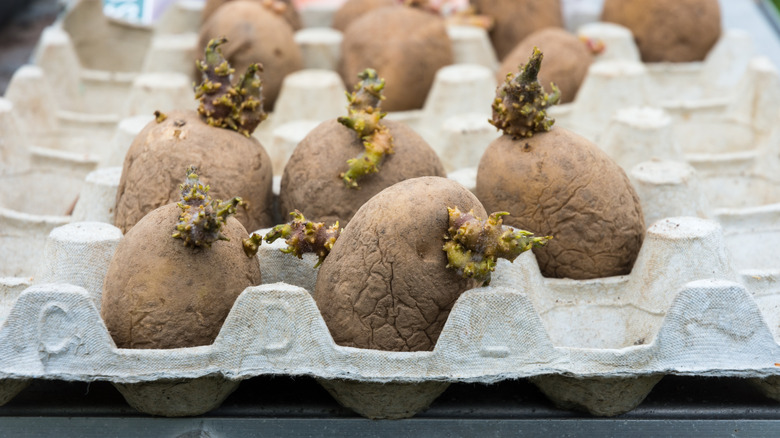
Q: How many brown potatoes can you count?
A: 12